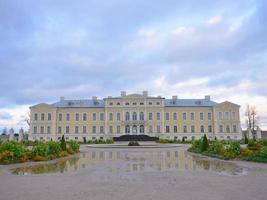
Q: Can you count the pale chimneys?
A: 6